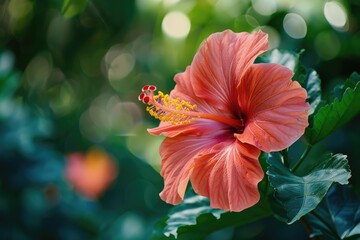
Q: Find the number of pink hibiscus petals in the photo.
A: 5